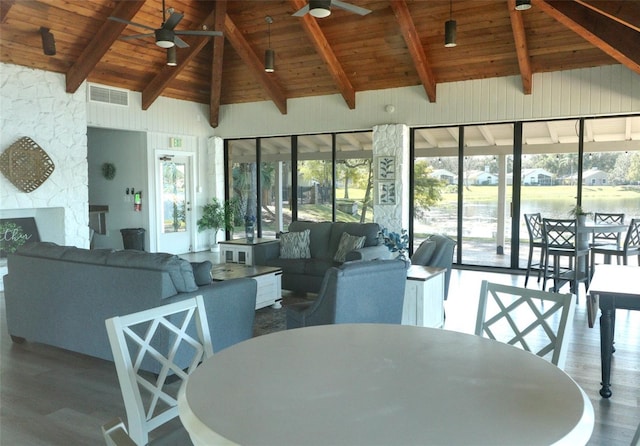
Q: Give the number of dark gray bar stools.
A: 4